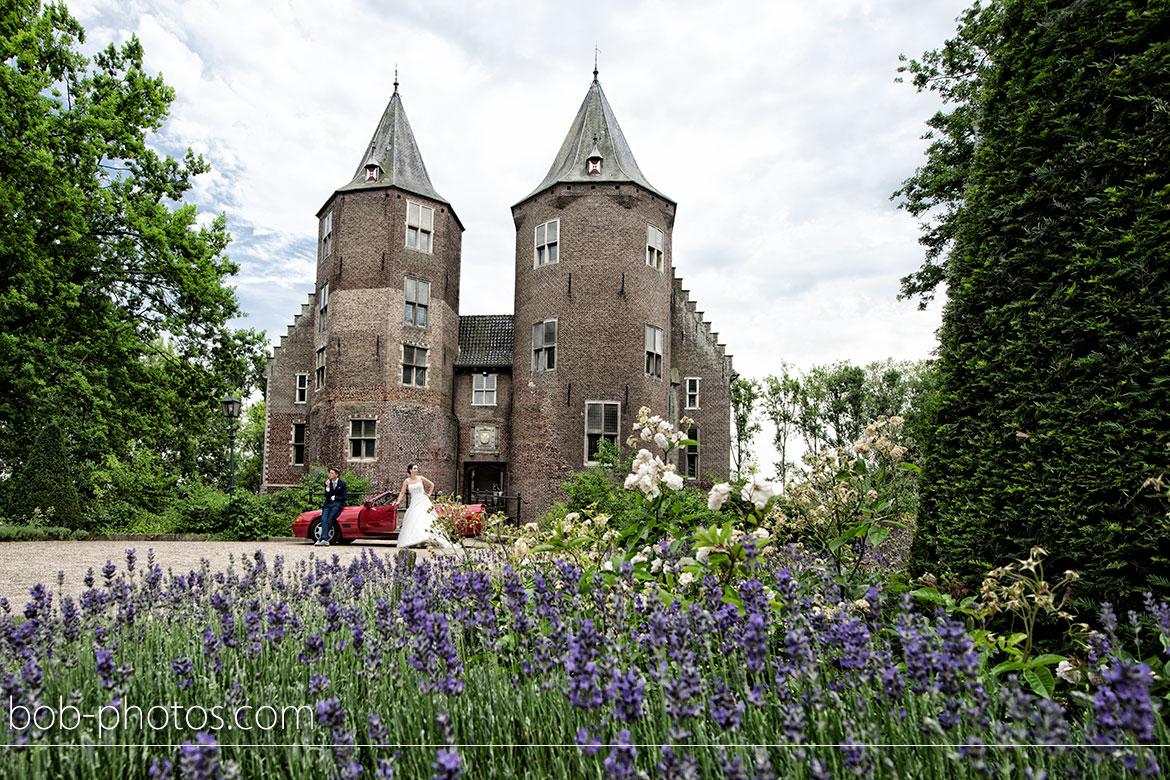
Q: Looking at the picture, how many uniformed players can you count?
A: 0